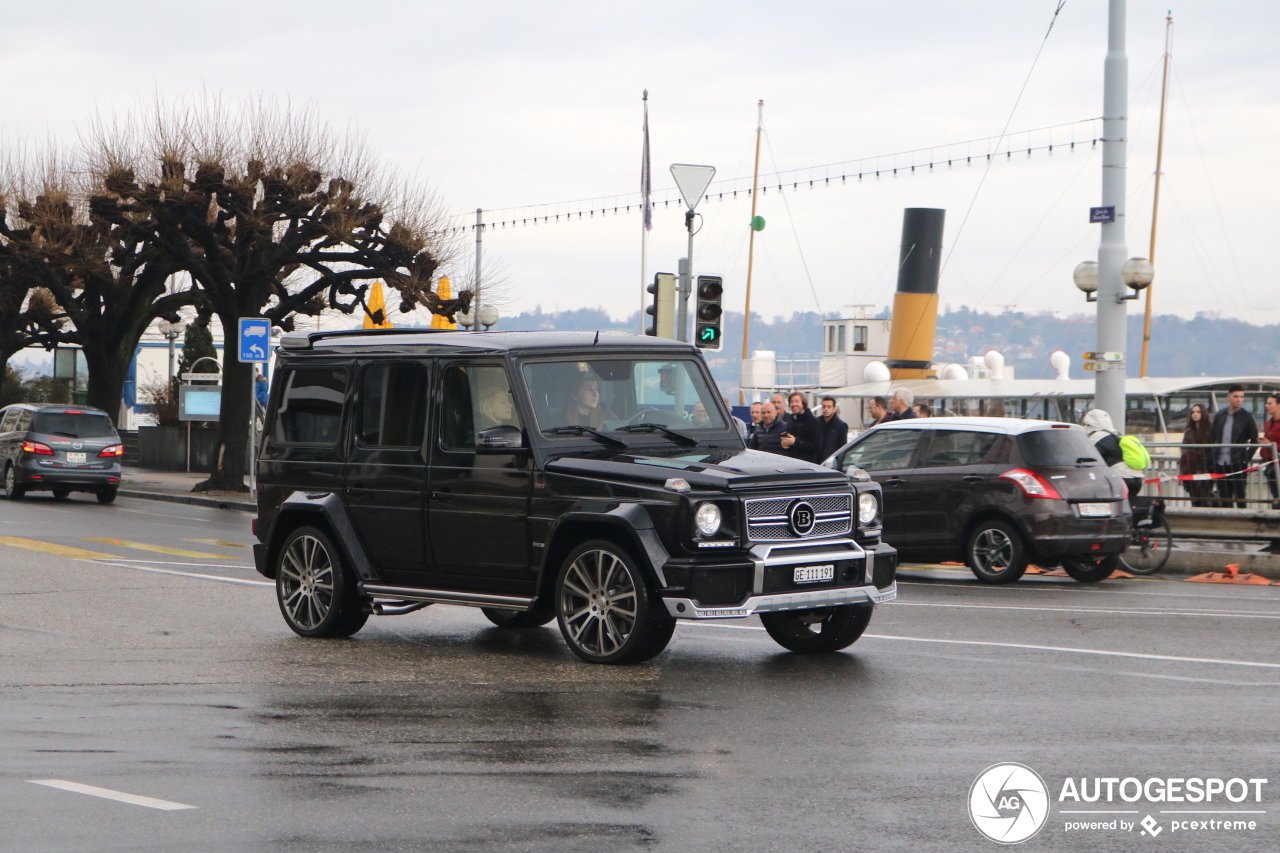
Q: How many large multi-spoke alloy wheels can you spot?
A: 2